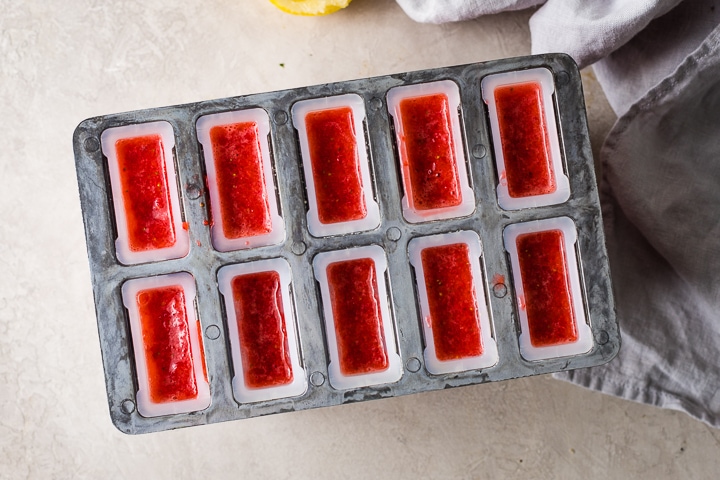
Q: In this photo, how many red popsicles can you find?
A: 10